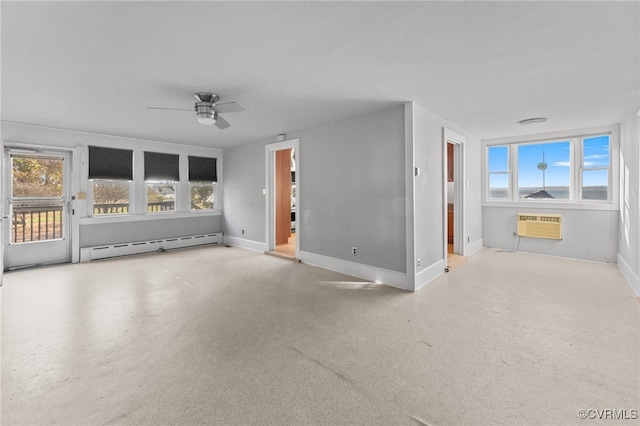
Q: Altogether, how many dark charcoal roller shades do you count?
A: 3